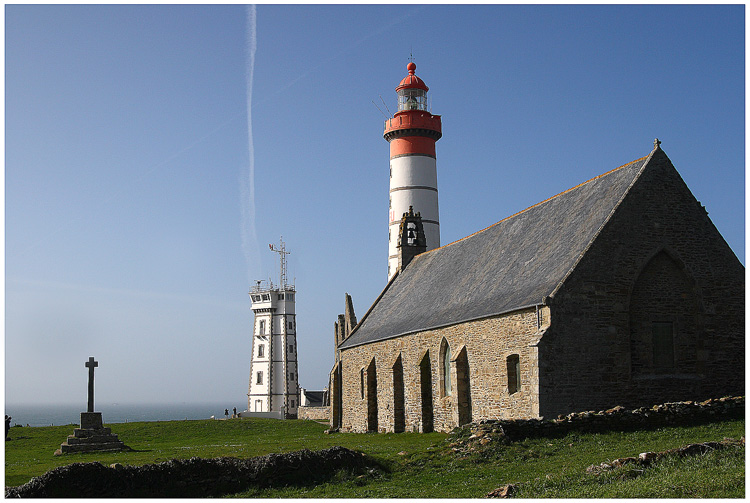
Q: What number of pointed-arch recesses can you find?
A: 2